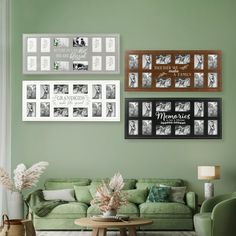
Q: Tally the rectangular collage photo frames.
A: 4